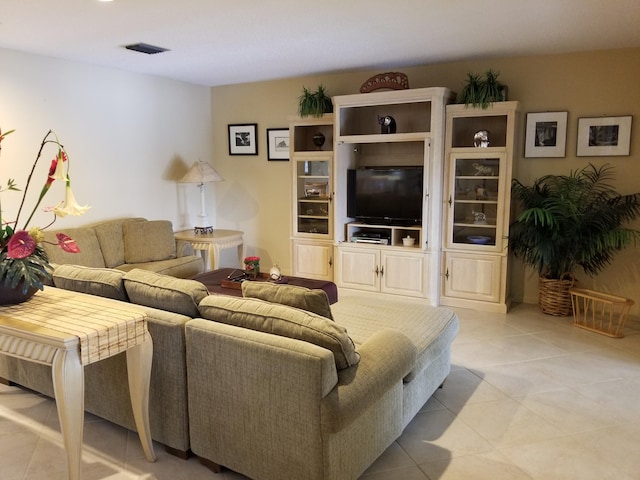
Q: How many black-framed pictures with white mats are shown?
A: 4